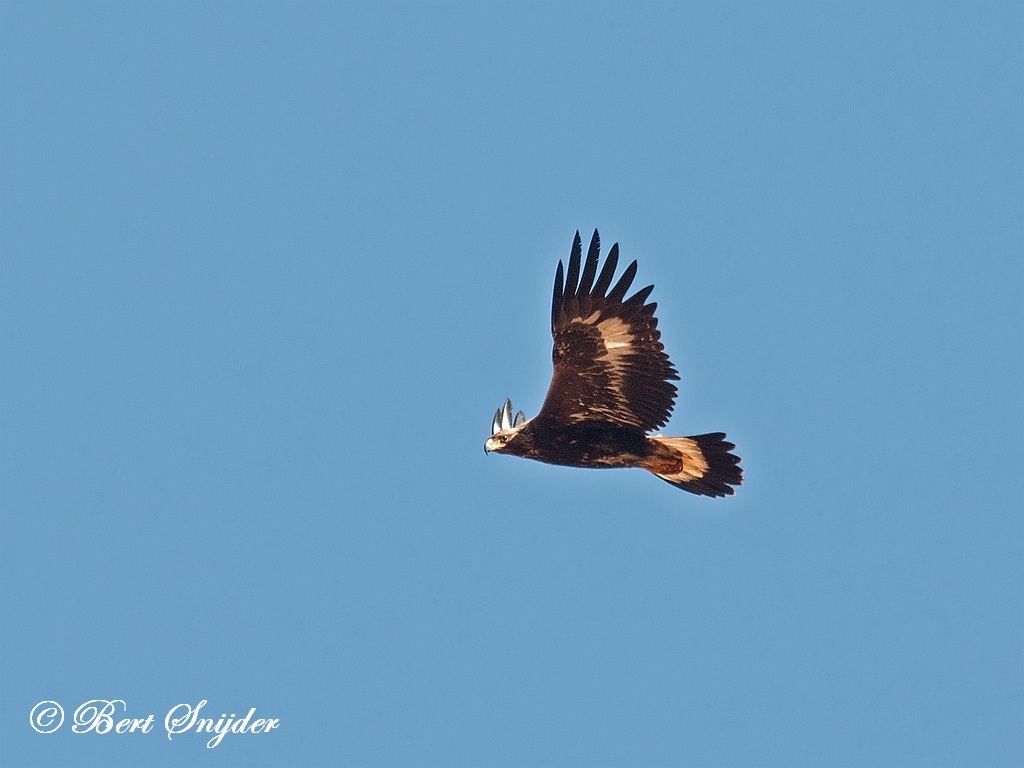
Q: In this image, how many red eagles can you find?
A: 0